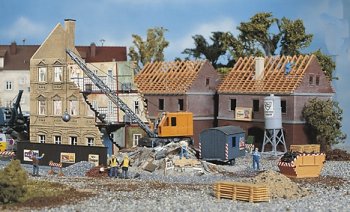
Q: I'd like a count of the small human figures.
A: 6